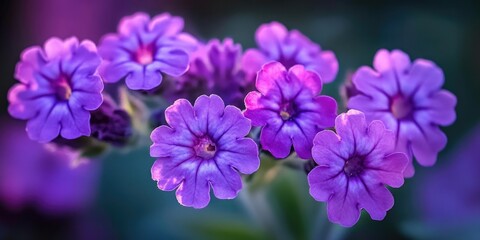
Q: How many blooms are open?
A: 7